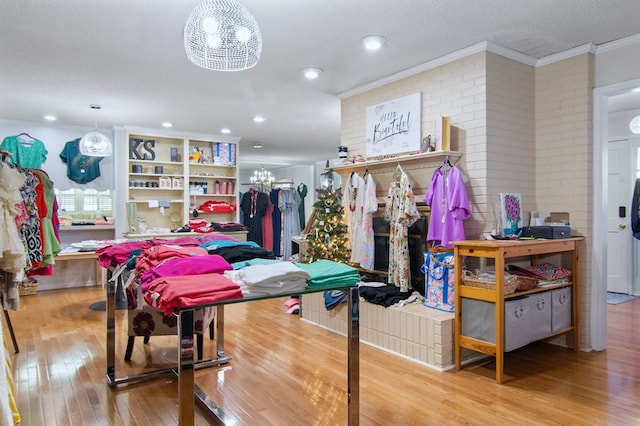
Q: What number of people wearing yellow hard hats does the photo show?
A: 0